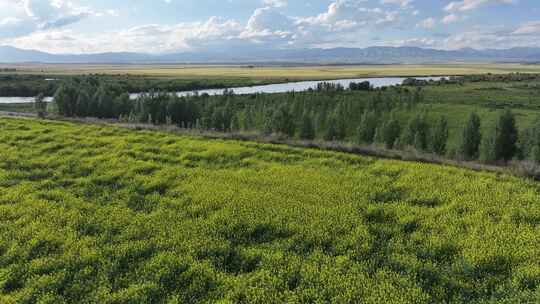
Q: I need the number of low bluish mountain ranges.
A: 1